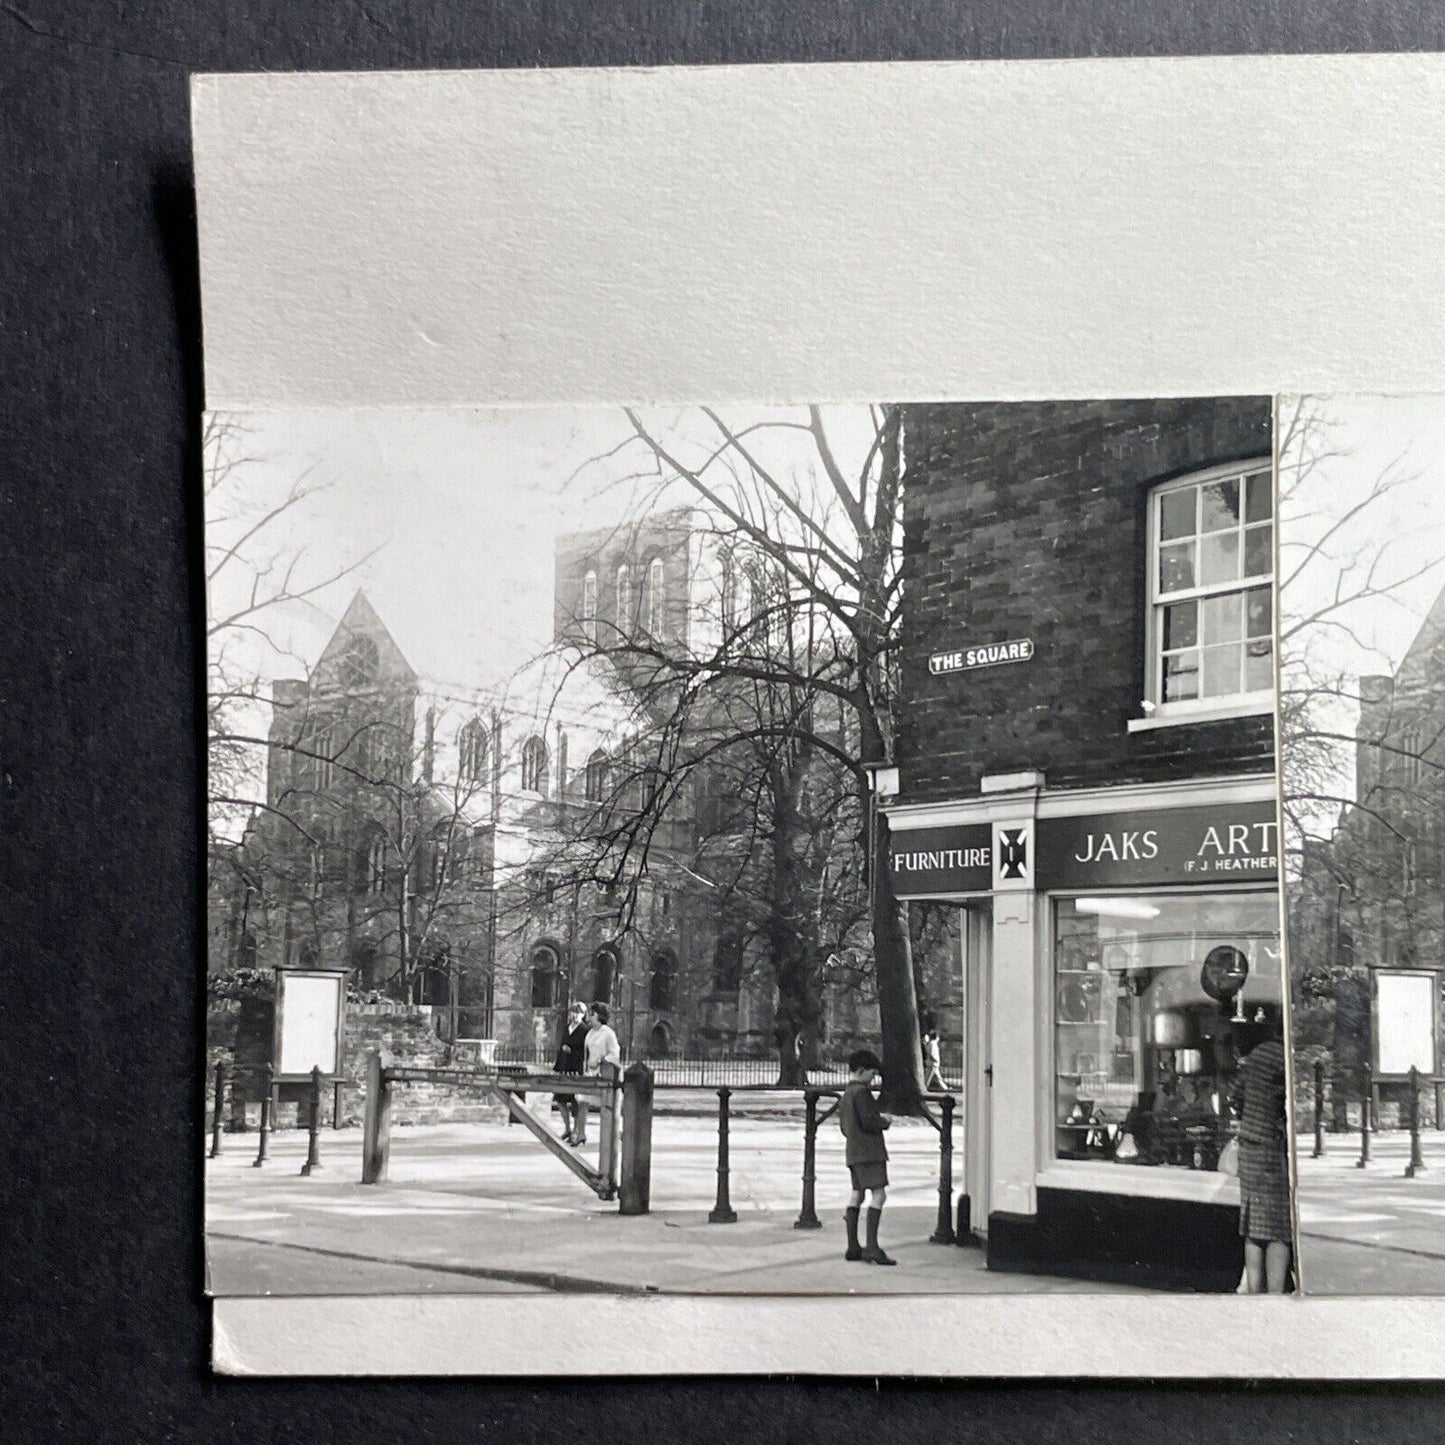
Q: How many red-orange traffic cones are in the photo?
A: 0